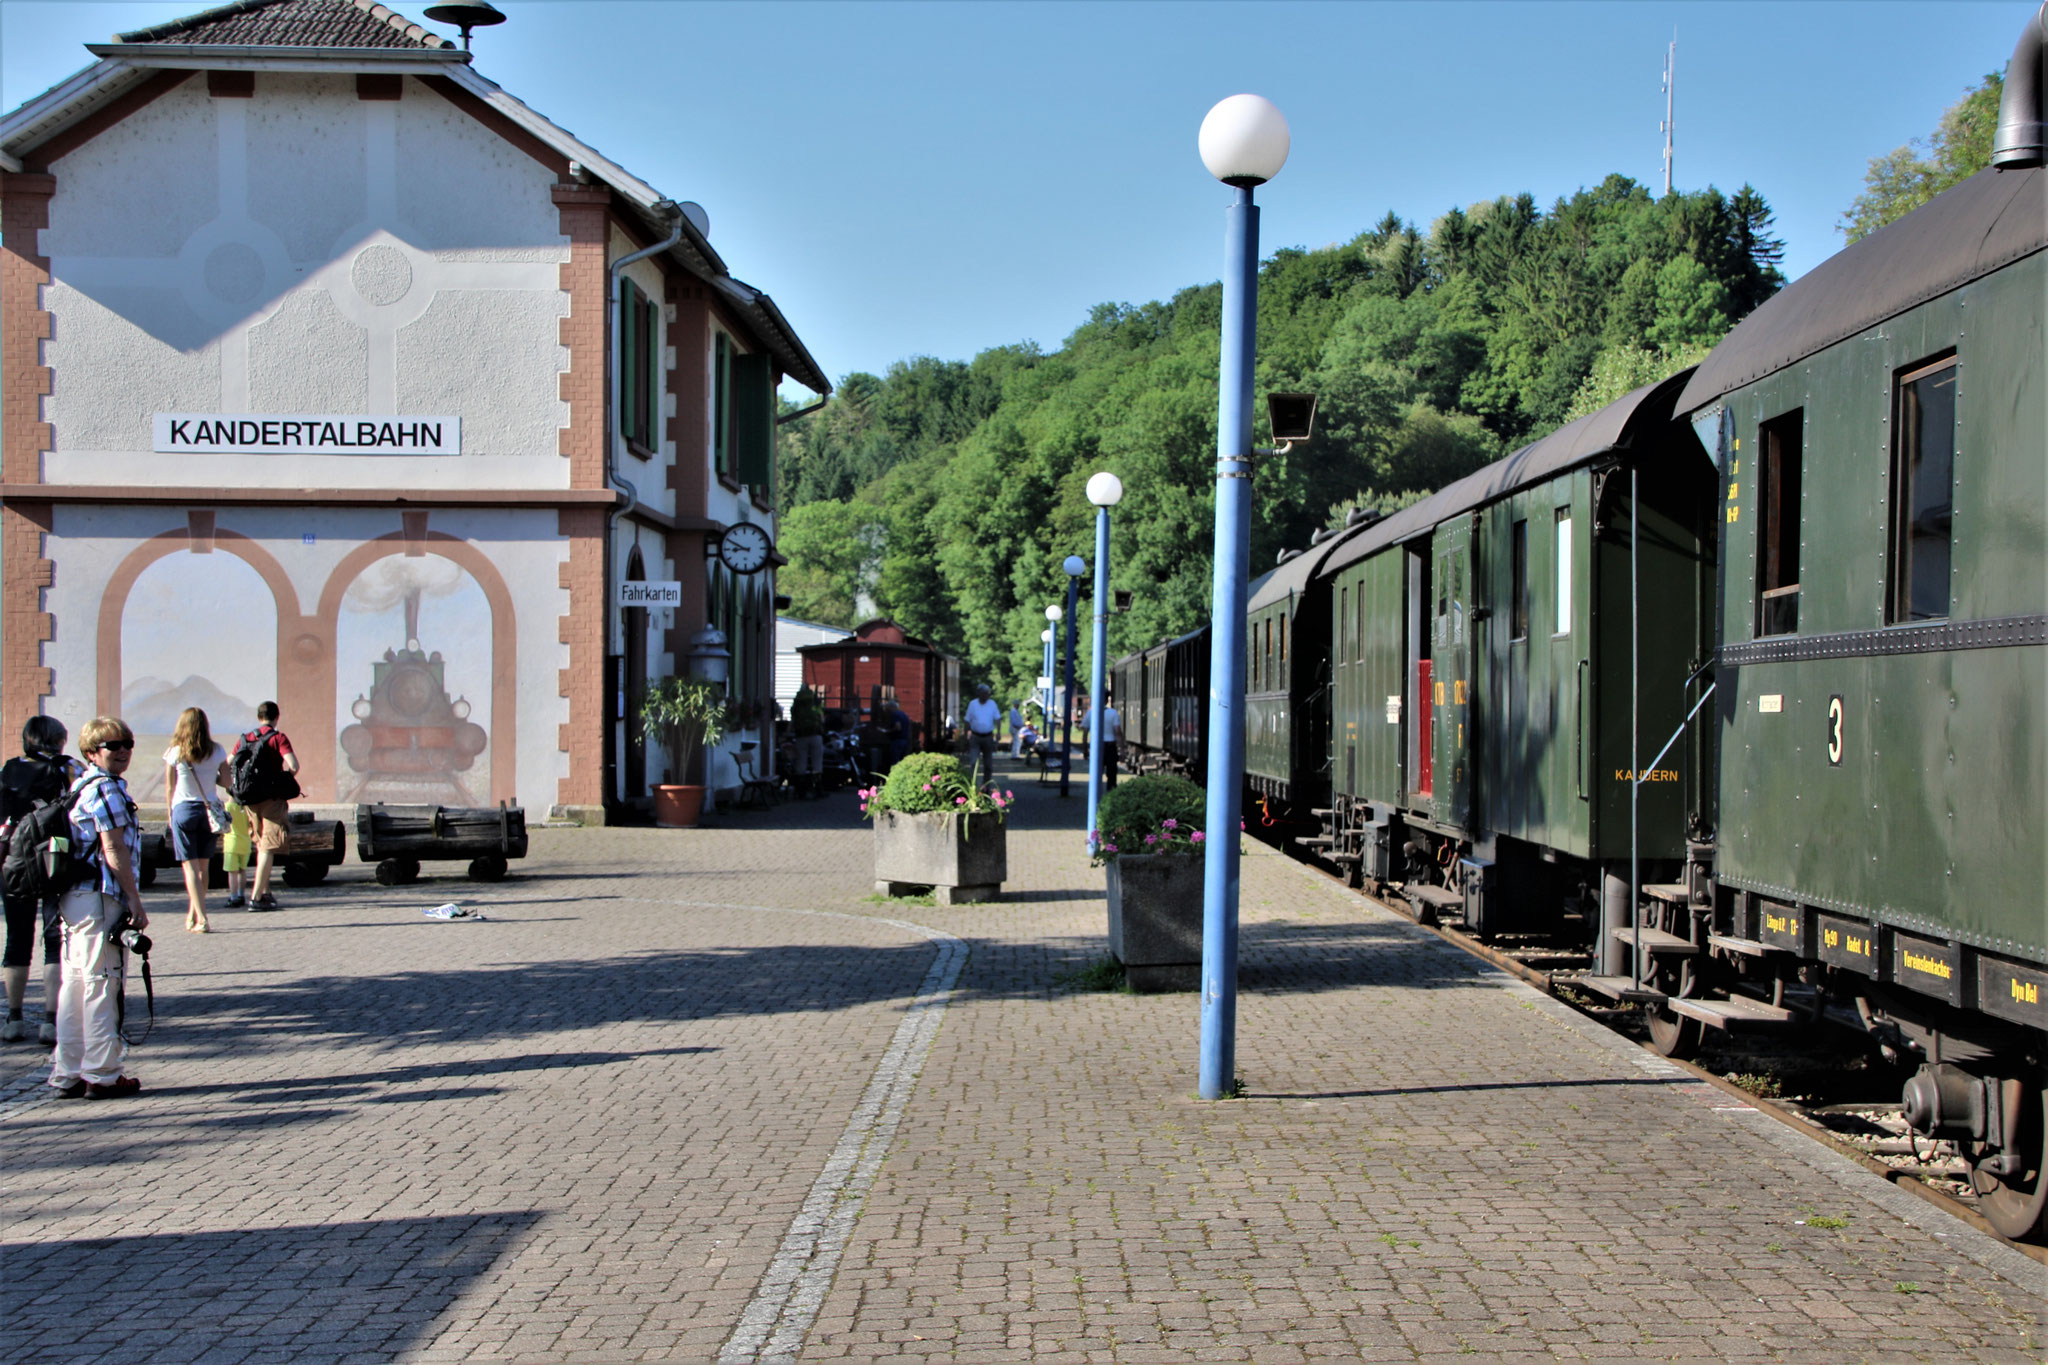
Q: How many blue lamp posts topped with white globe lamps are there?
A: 5